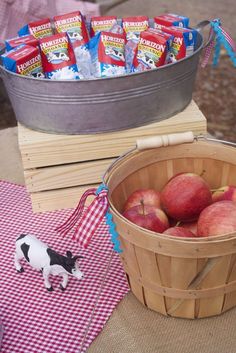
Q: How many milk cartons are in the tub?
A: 11